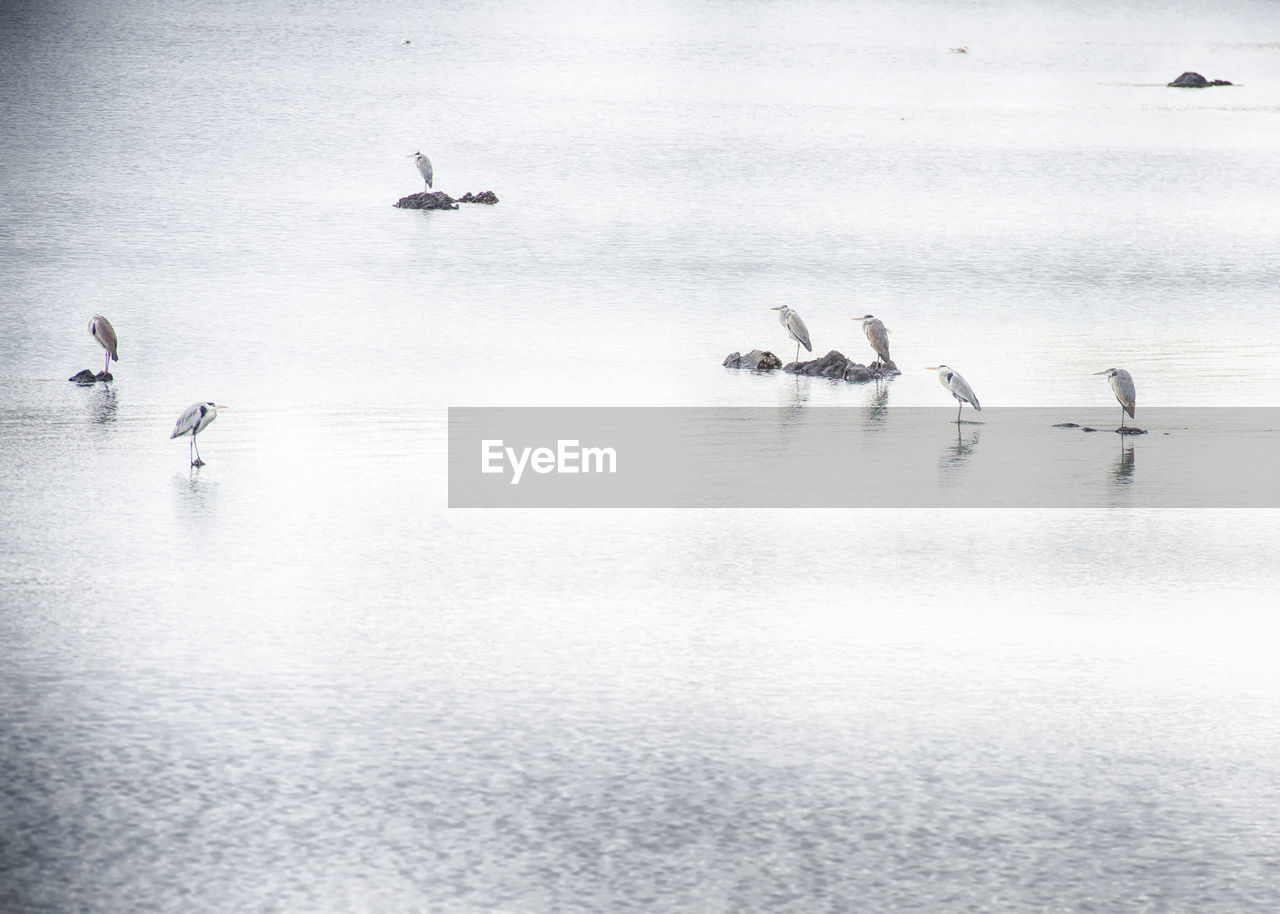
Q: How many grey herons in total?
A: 7